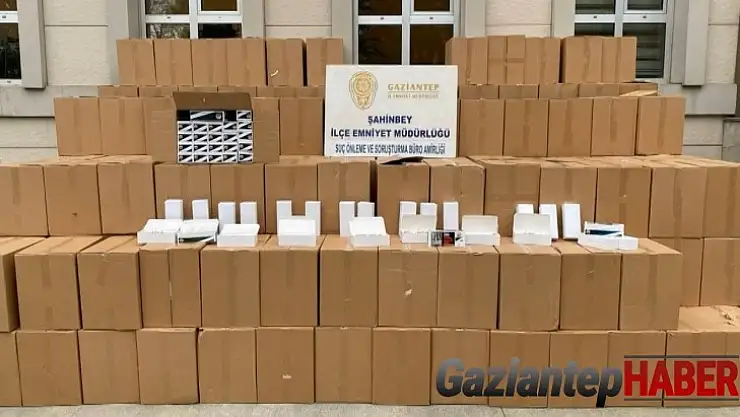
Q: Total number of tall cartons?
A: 14